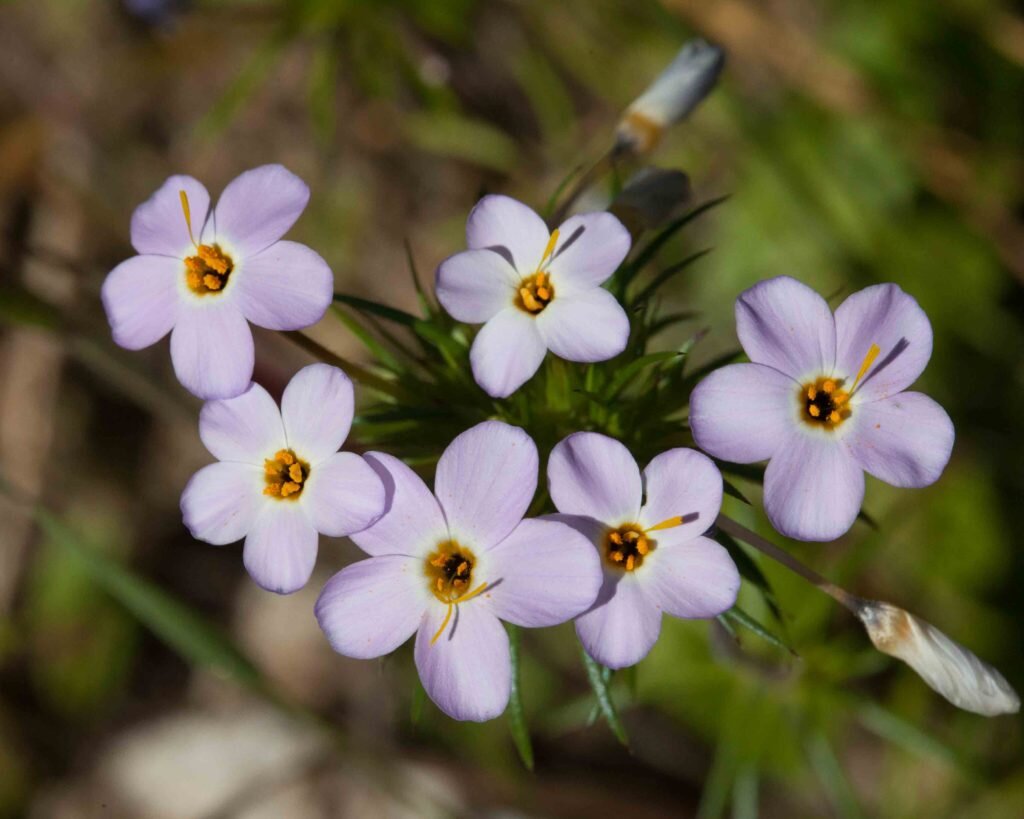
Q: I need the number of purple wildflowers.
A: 6